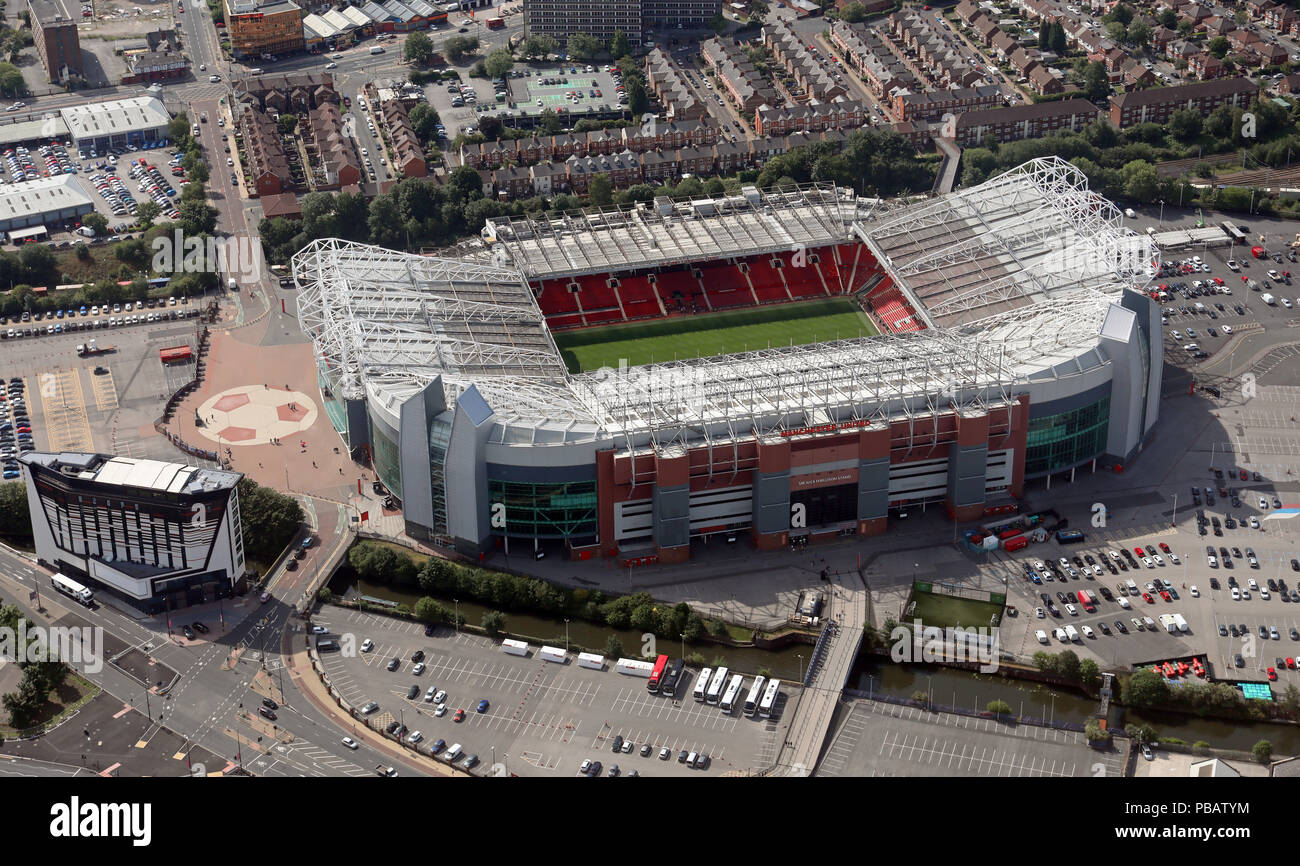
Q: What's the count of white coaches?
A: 5